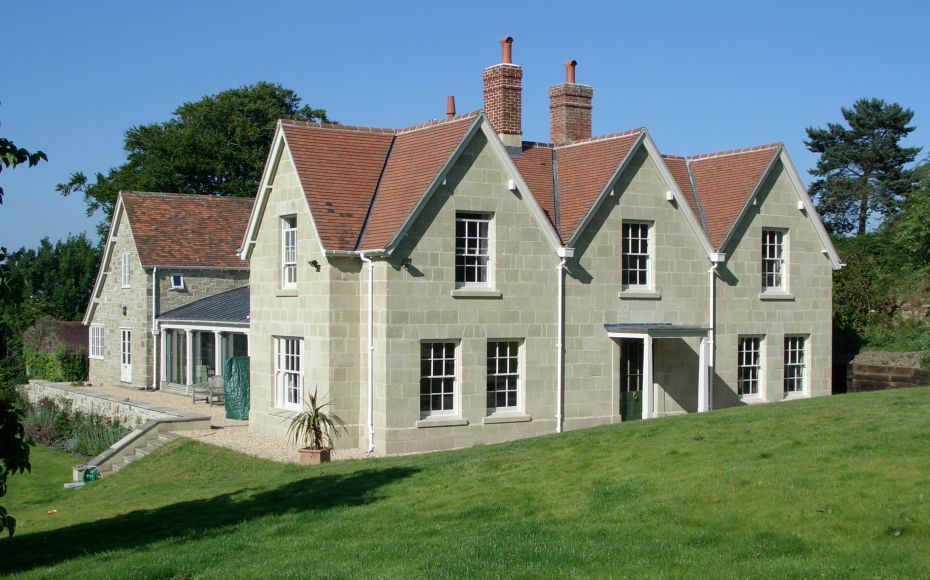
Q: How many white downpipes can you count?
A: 4